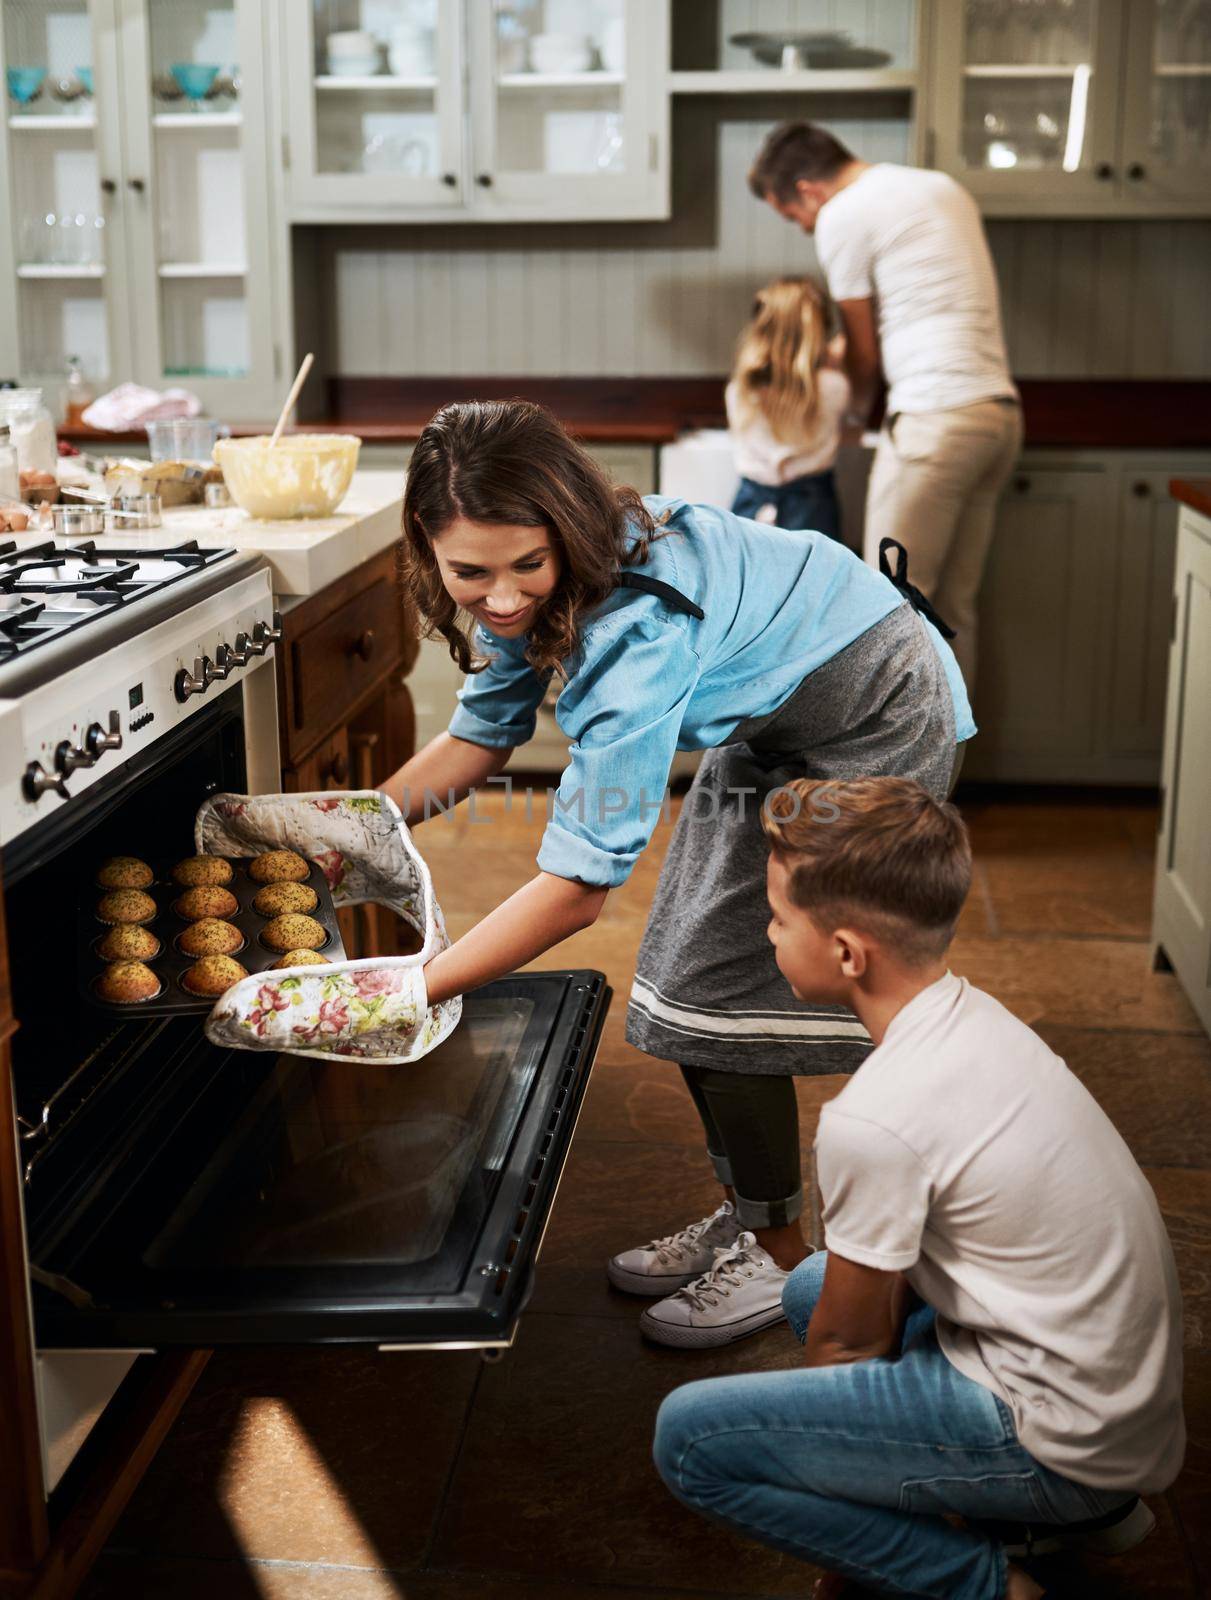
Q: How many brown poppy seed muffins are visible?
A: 12